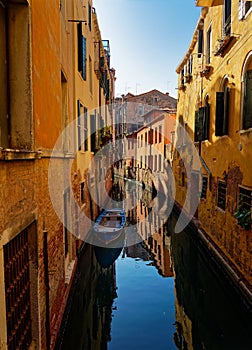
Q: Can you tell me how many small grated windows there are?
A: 3